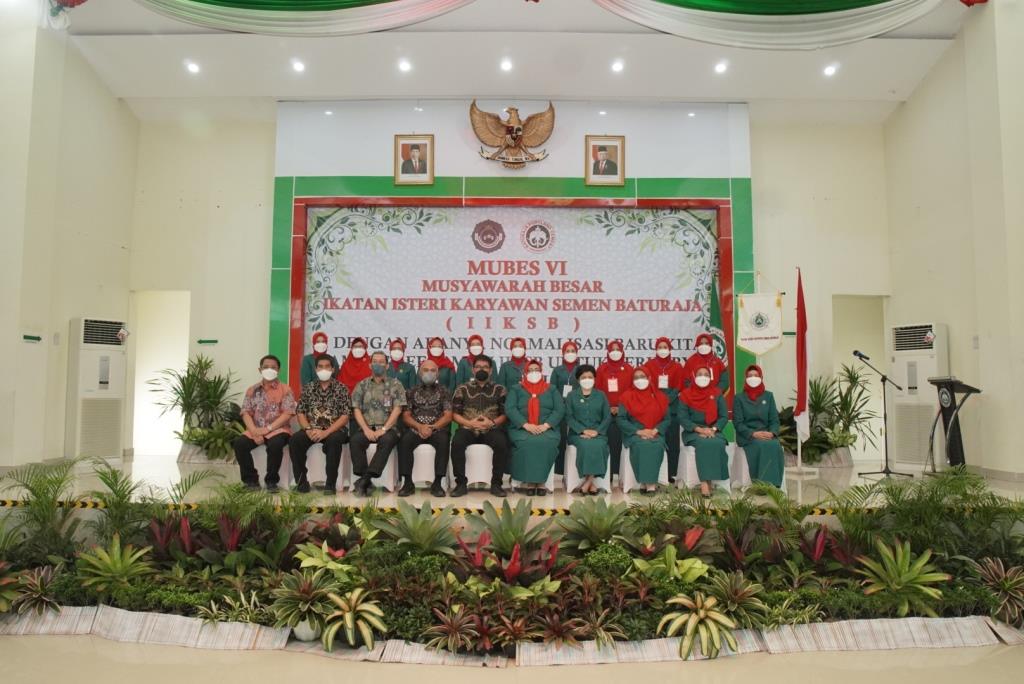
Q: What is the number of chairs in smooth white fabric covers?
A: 10